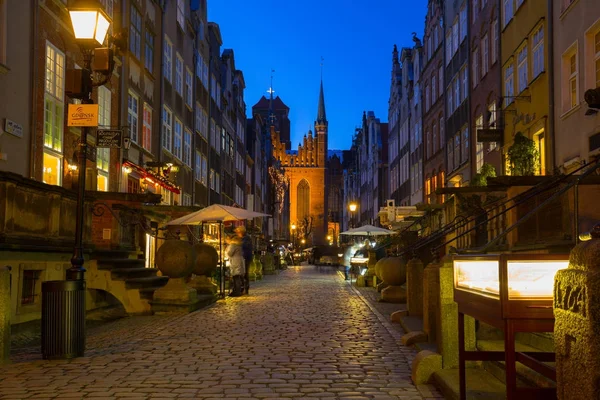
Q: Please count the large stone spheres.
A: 4